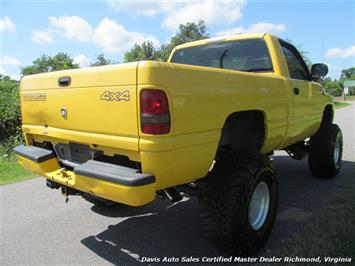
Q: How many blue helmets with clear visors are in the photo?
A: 0